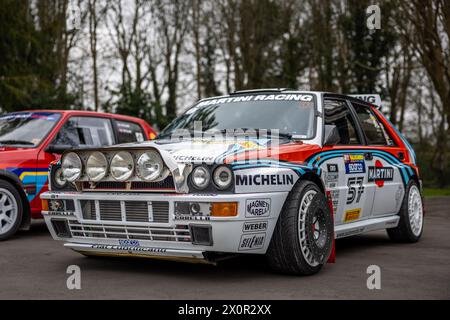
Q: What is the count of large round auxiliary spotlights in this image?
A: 4